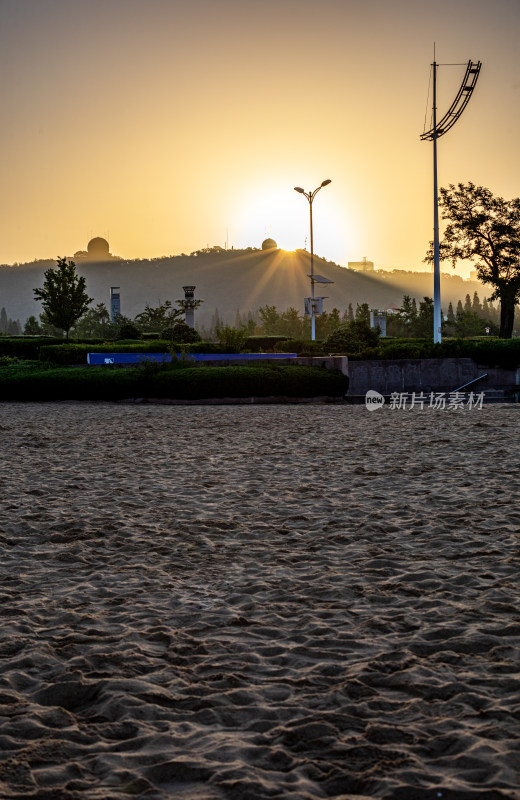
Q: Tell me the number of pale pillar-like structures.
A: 3